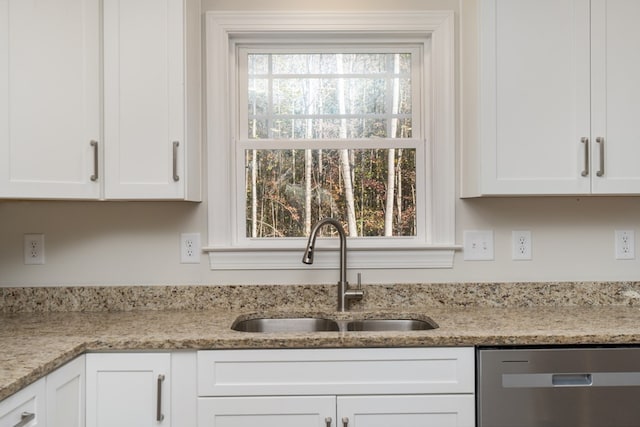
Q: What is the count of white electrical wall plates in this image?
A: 5